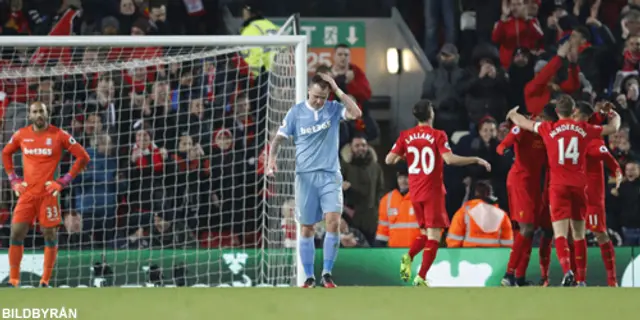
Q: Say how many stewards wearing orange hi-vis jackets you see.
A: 2